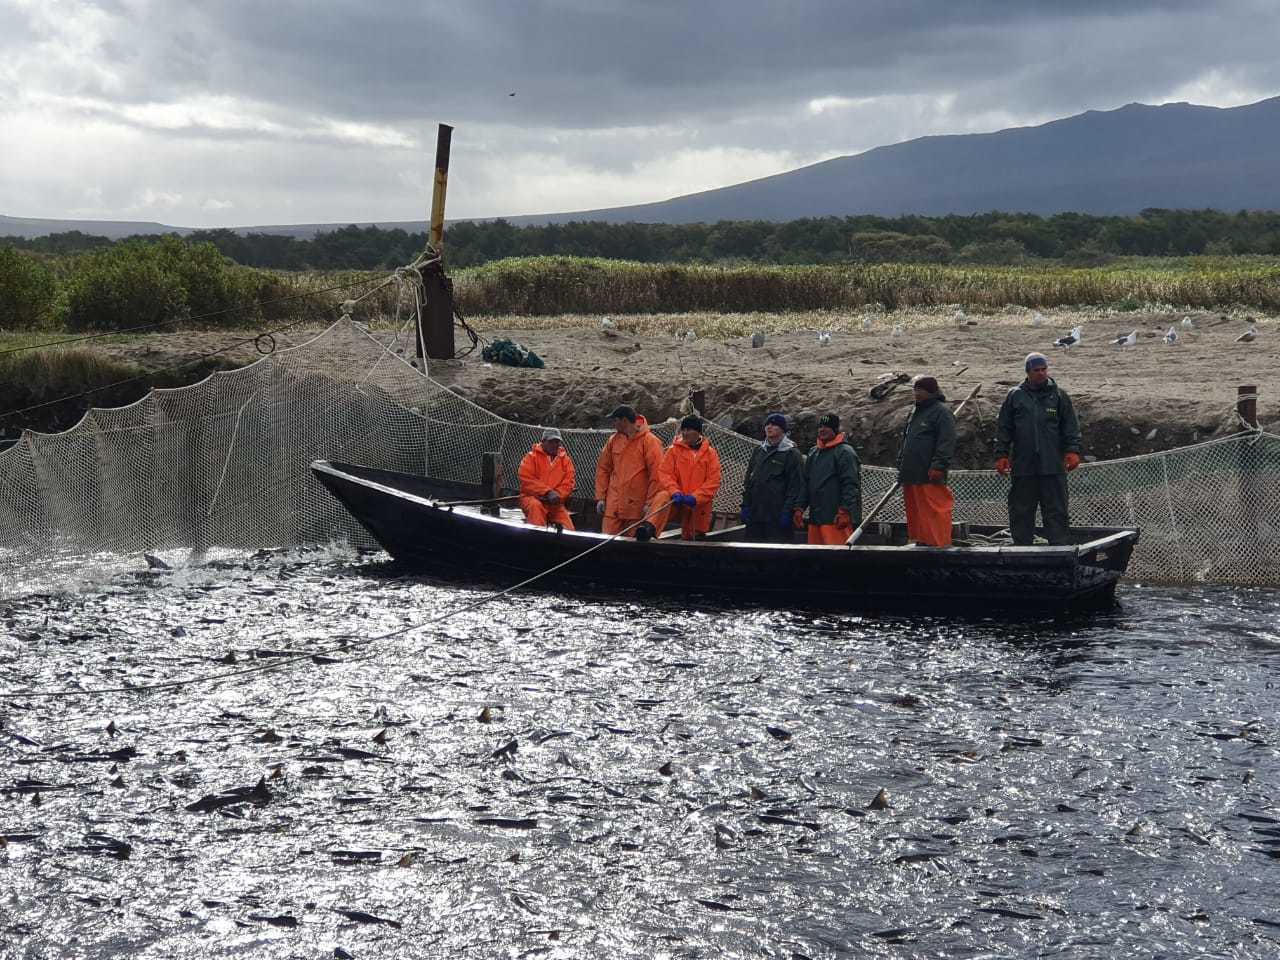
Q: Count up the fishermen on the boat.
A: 7